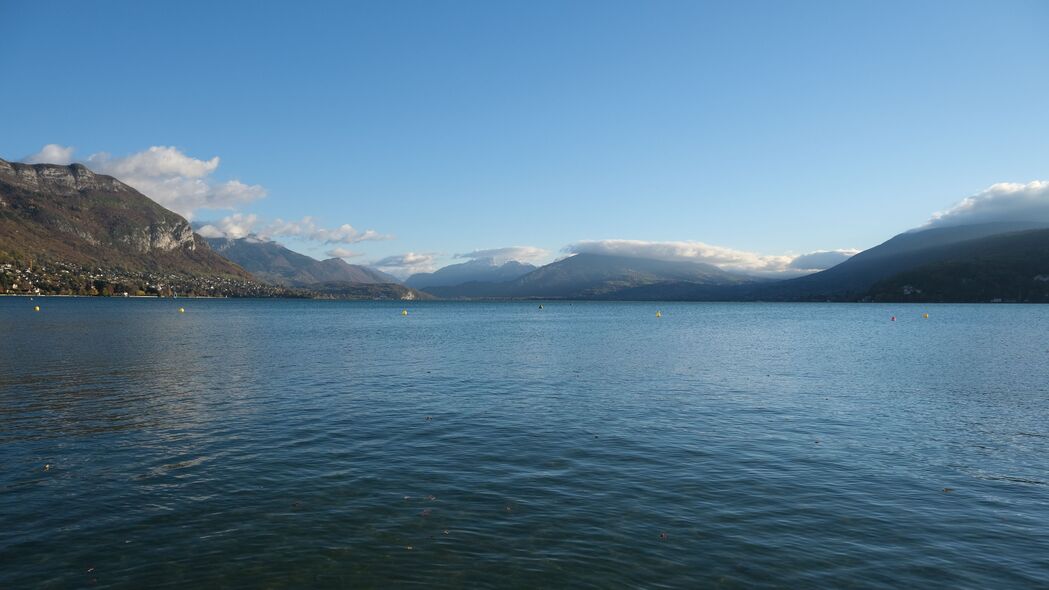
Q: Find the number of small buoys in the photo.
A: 7